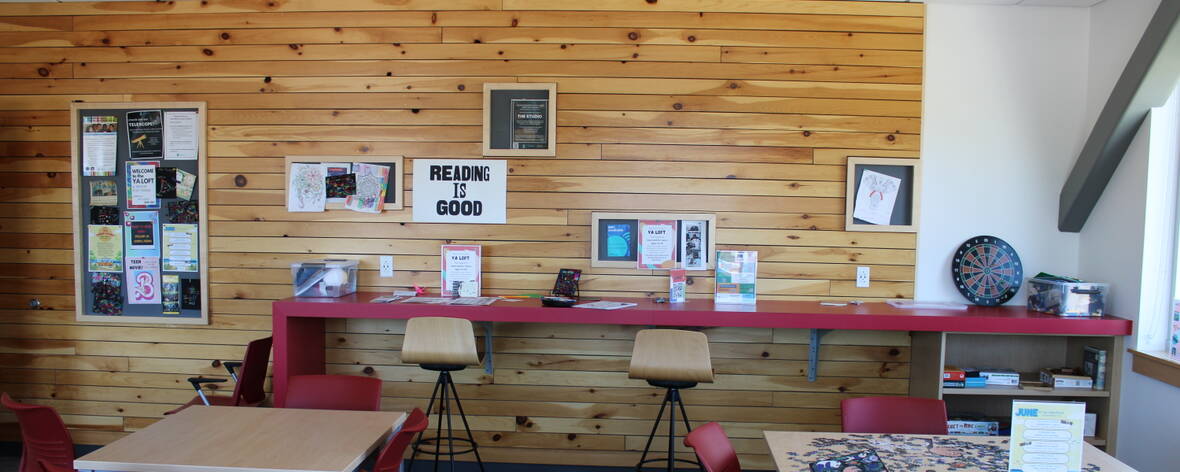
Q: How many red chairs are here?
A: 6